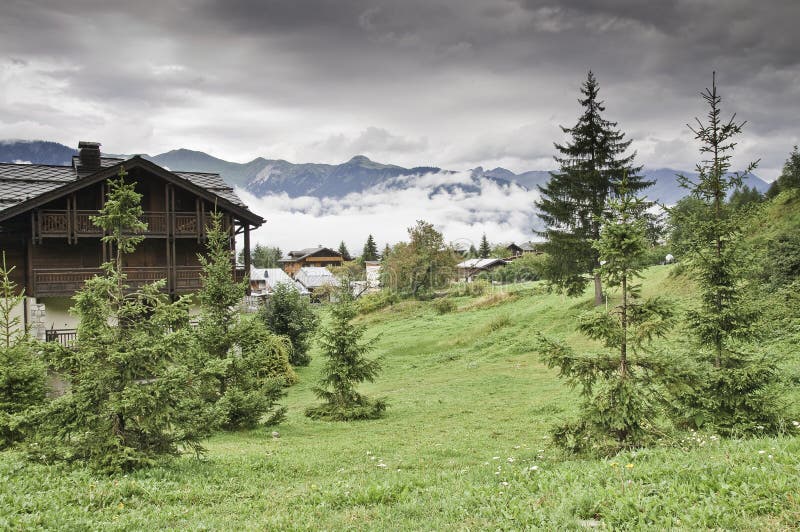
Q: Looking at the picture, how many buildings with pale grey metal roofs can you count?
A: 3